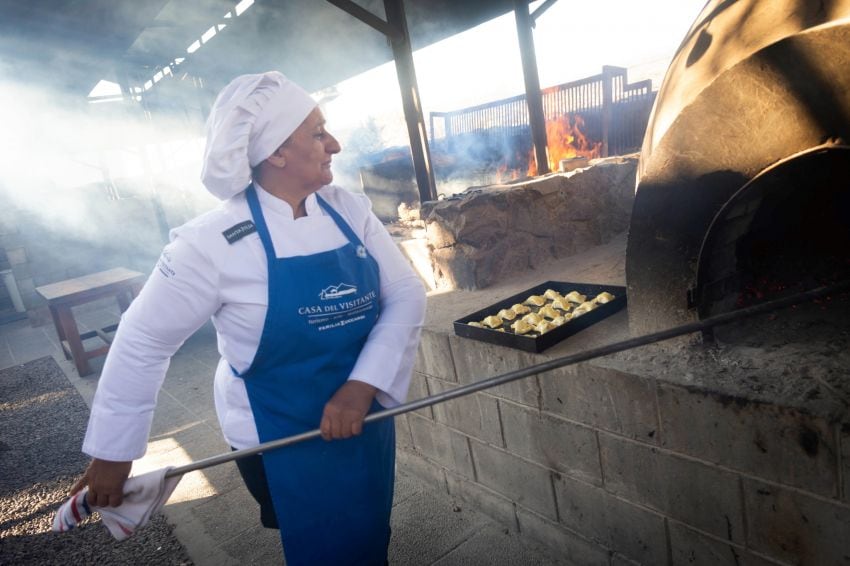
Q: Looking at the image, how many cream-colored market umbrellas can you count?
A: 0